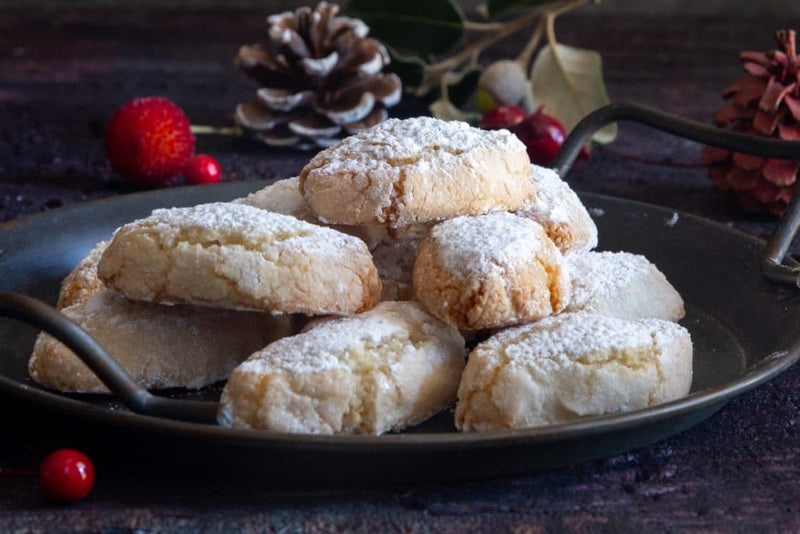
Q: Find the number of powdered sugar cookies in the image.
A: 11